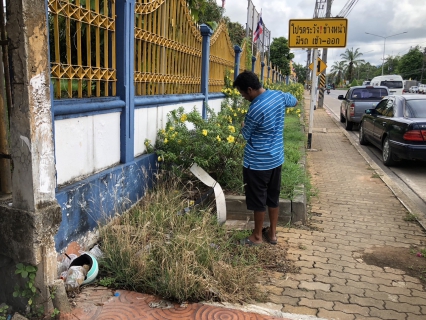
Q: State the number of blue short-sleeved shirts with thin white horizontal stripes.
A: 1